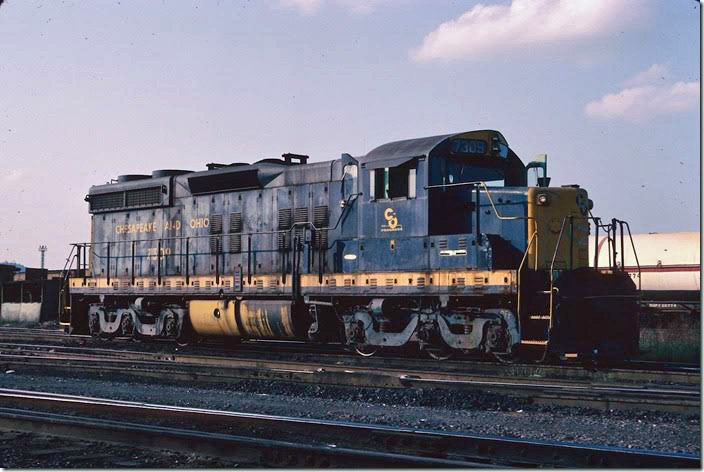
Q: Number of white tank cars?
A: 1